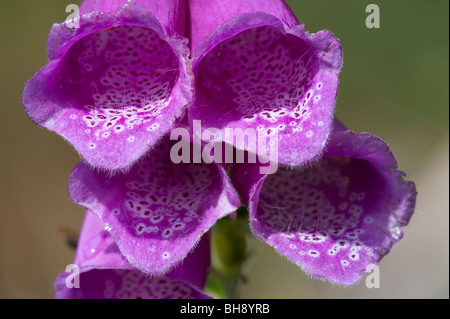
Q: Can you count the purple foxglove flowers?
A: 5